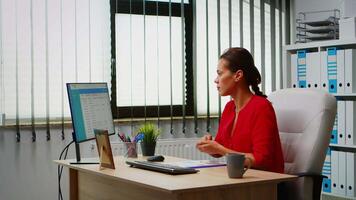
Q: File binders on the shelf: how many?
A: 15